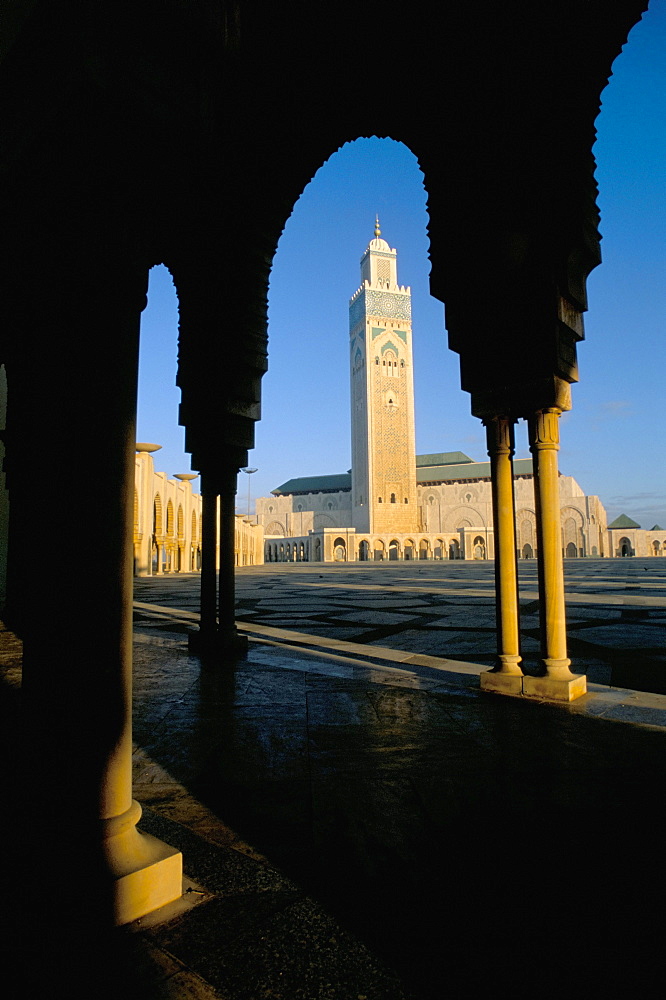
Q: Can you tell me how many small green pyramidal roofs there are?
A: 2